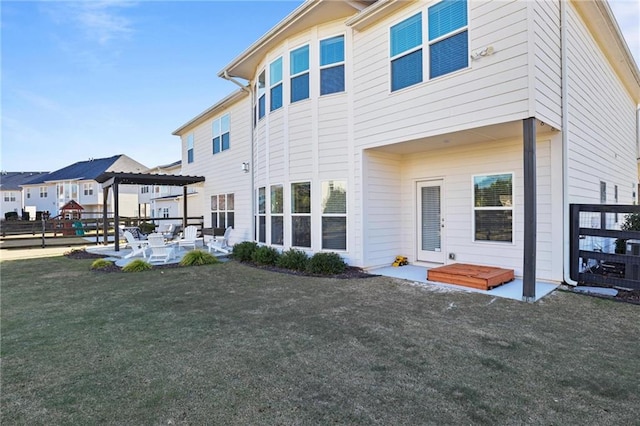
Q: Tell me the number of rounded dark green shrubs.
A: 4